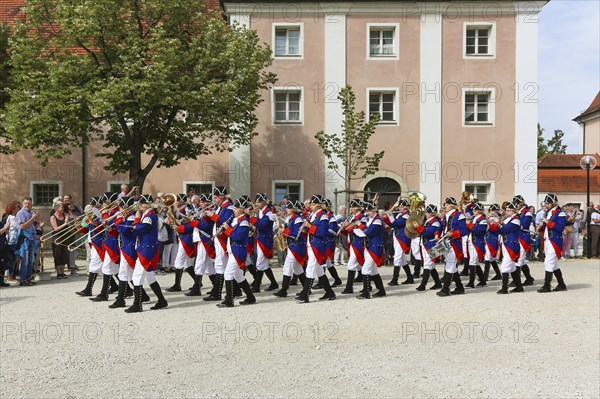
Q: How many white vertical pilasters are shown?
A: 4